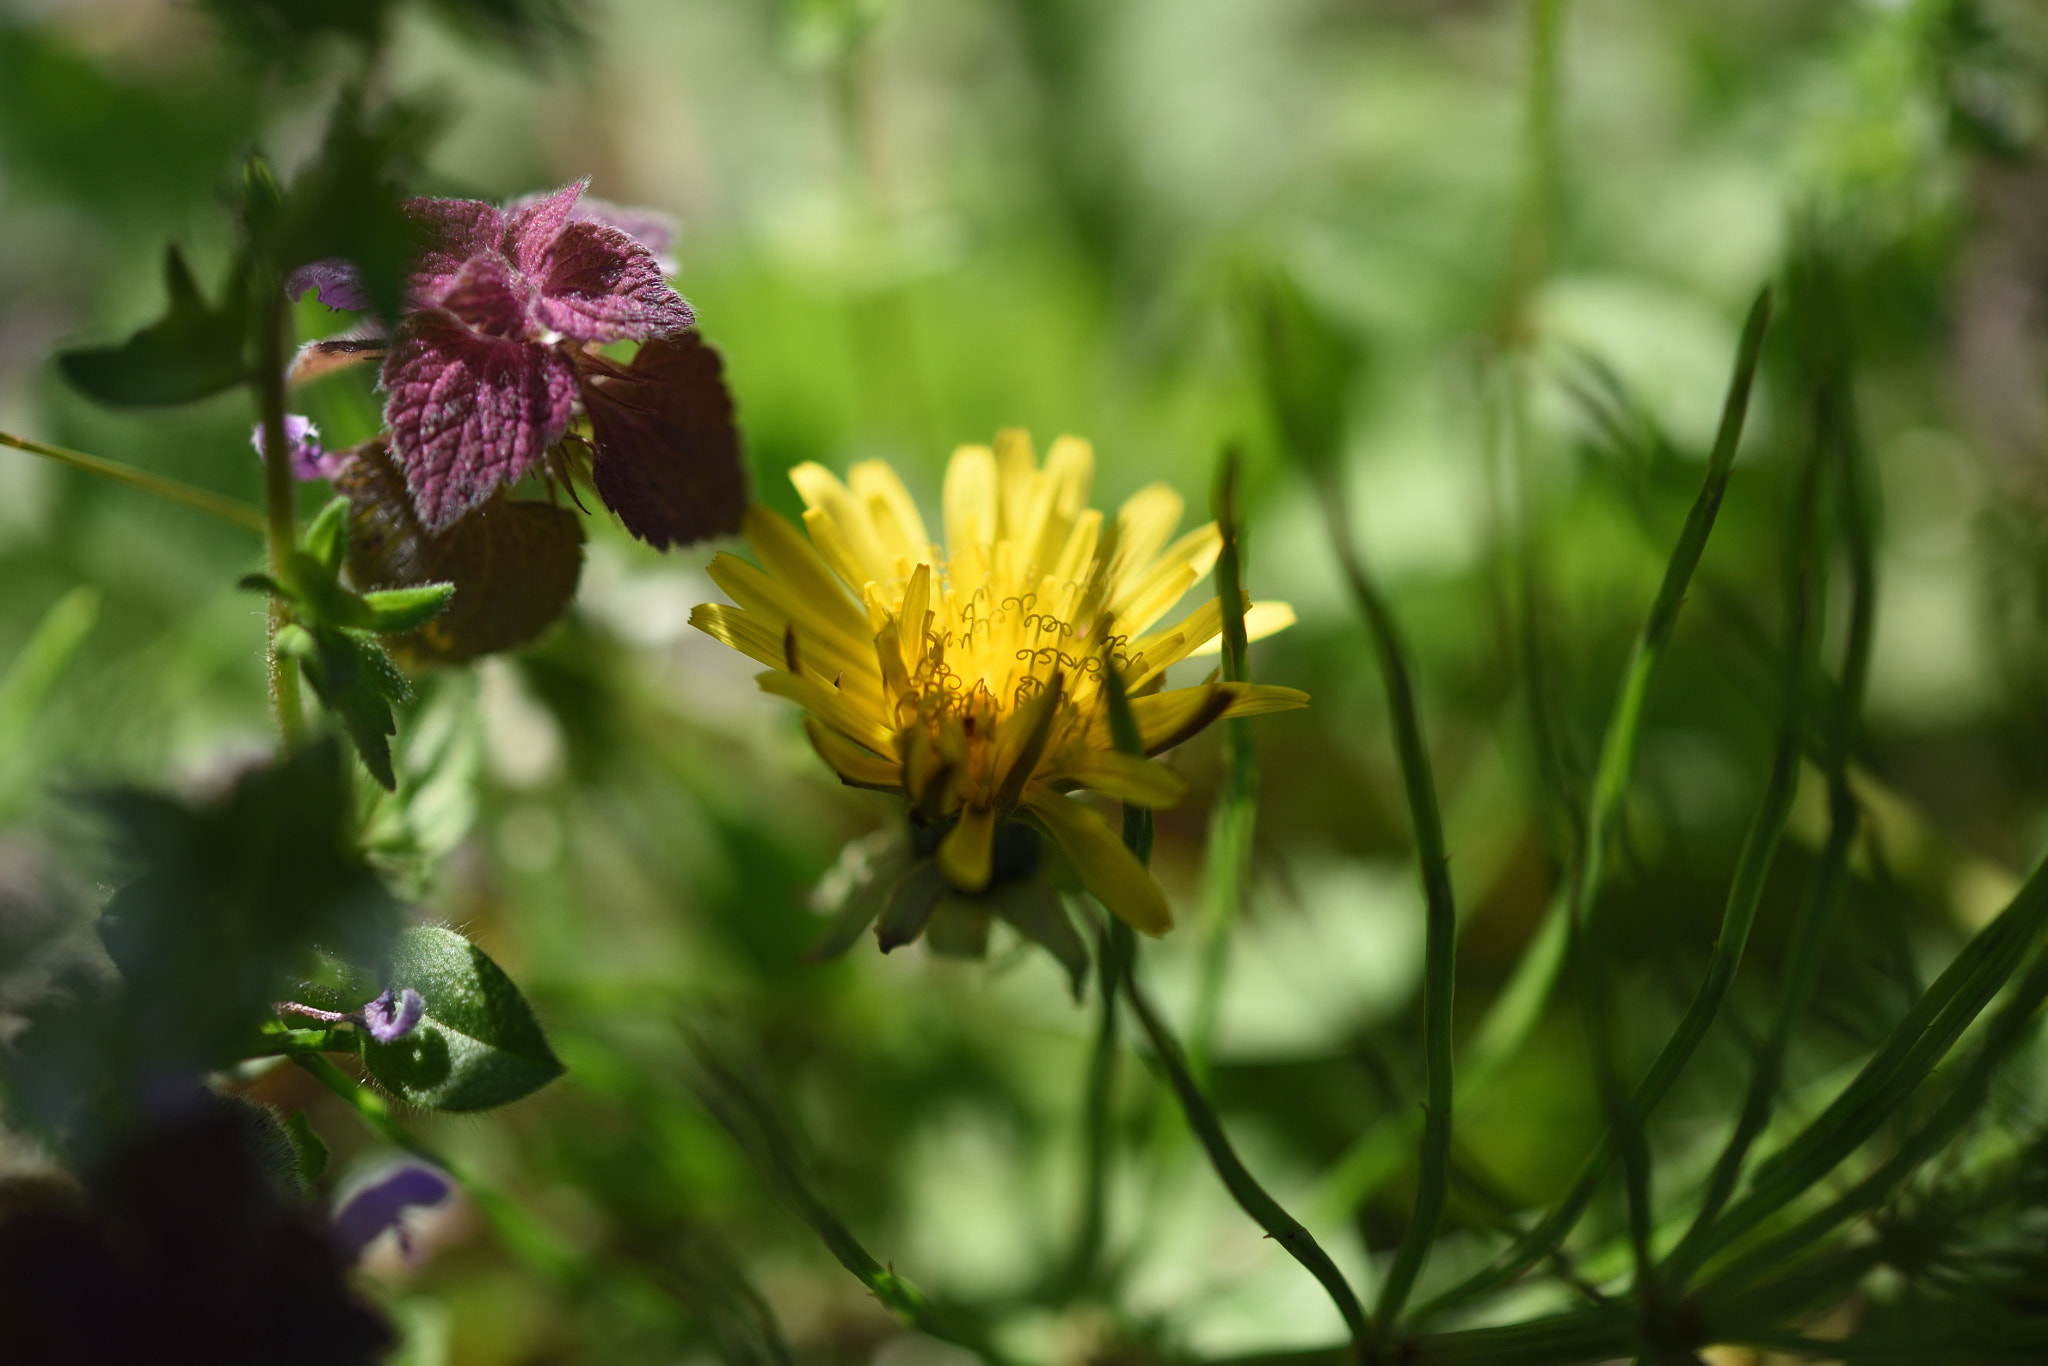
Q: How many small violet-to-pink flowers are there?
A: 4